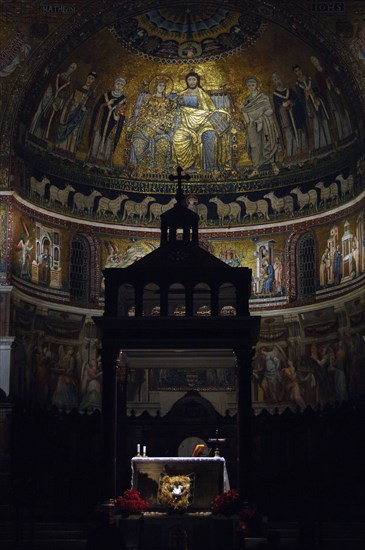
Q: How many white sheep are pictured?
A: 13